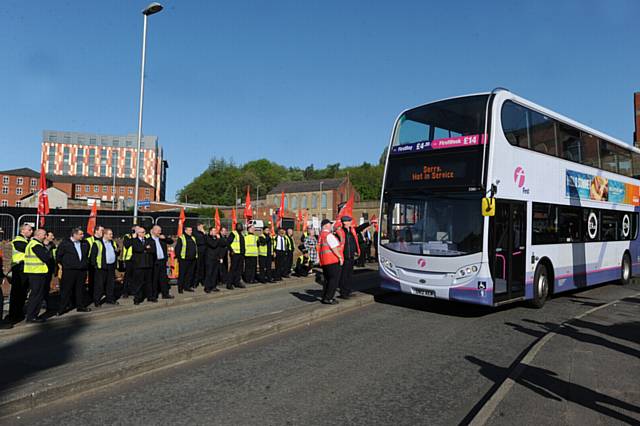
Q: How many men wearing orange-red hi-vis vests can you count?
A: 2